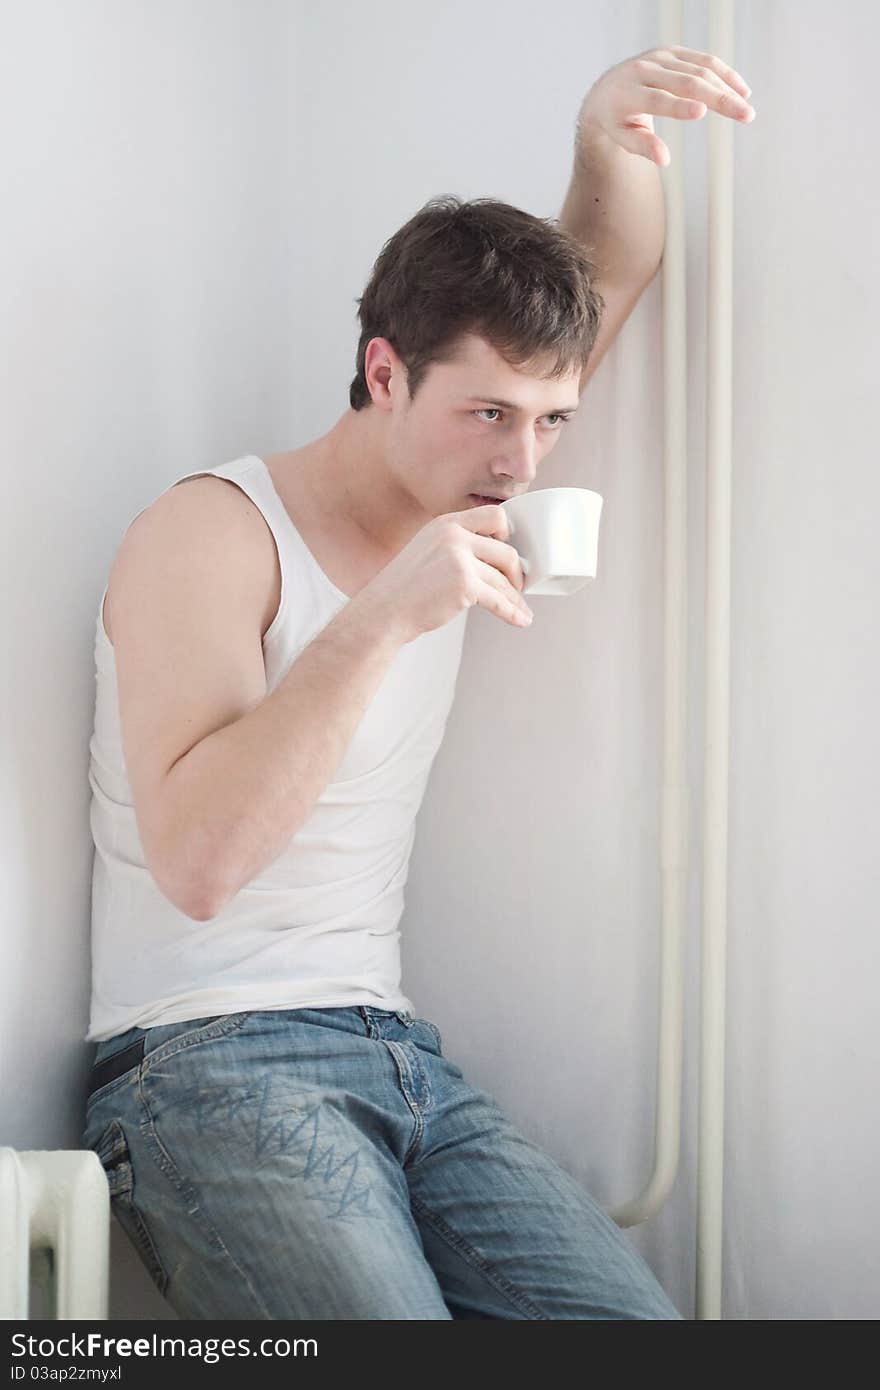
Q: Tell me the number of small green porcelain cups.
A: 0